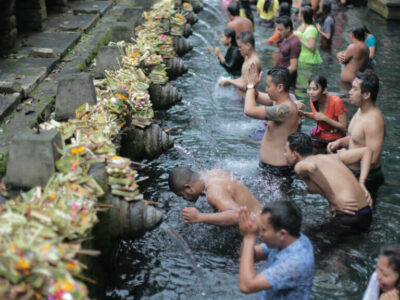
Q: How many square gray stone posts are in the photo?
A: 5